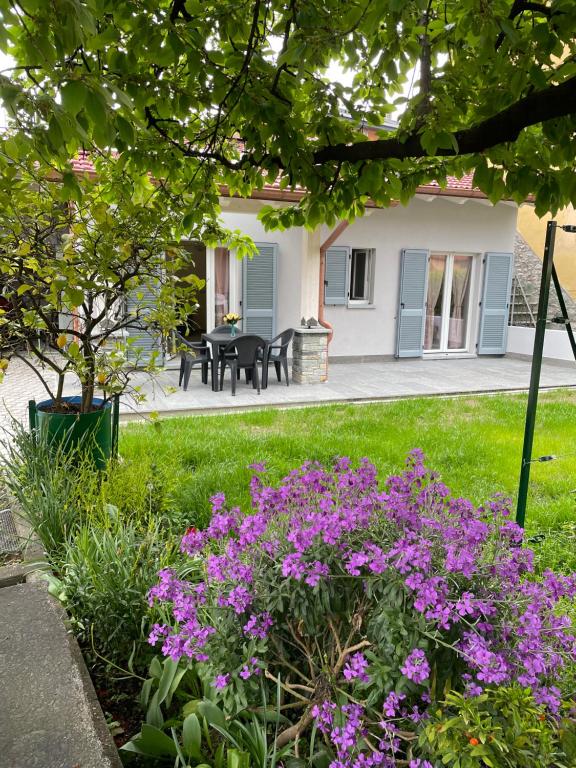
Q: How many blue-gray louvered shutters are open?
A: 5